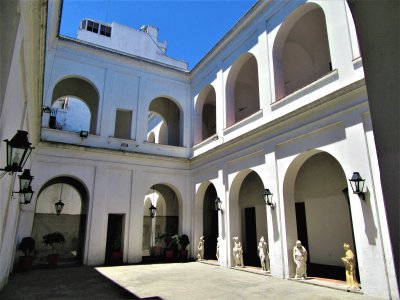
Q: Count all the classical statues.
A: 6